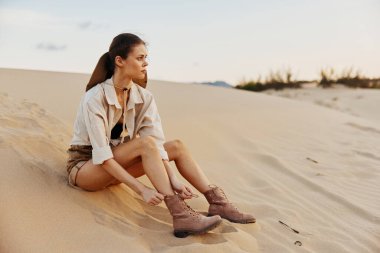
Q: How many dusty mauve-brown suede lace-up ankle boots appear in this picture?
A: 2